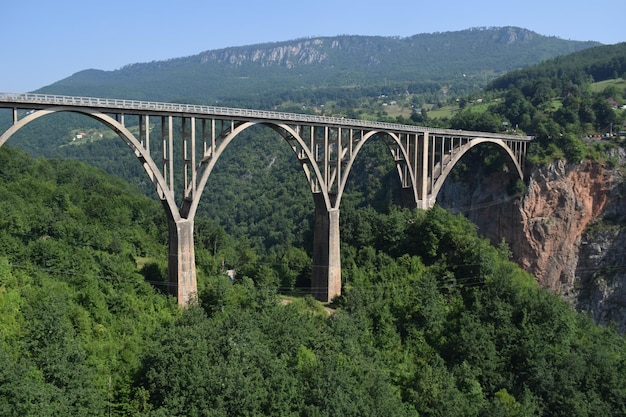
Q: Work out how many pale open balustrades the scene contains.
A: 1